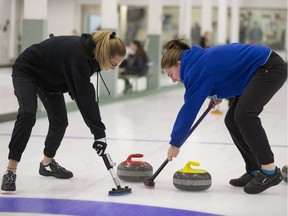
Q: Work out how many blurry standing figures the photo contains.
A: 1